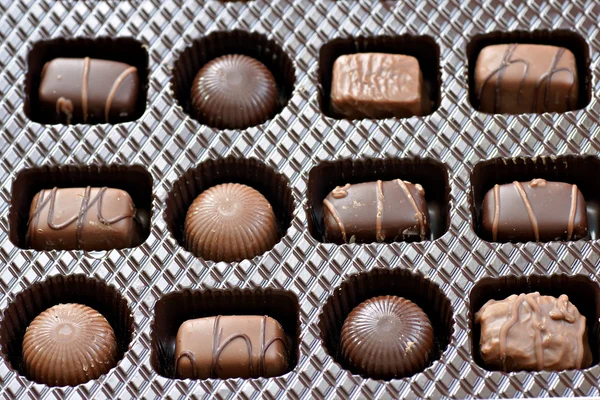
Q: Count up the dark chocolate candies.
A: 5